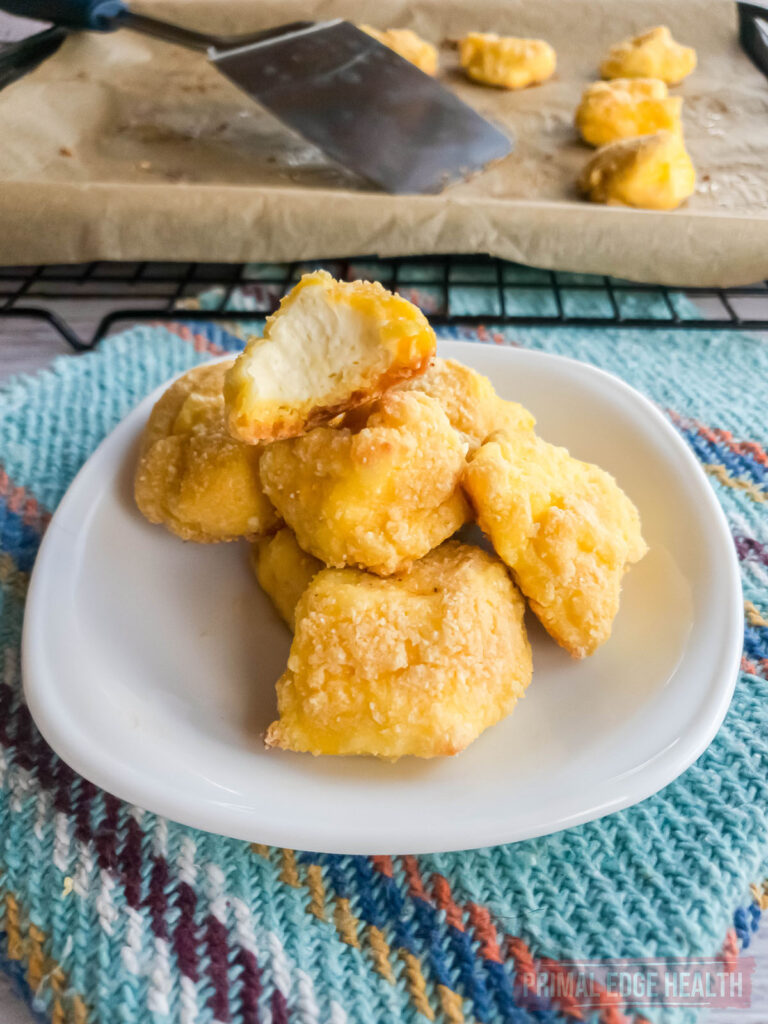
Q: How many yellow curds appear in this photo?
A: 12